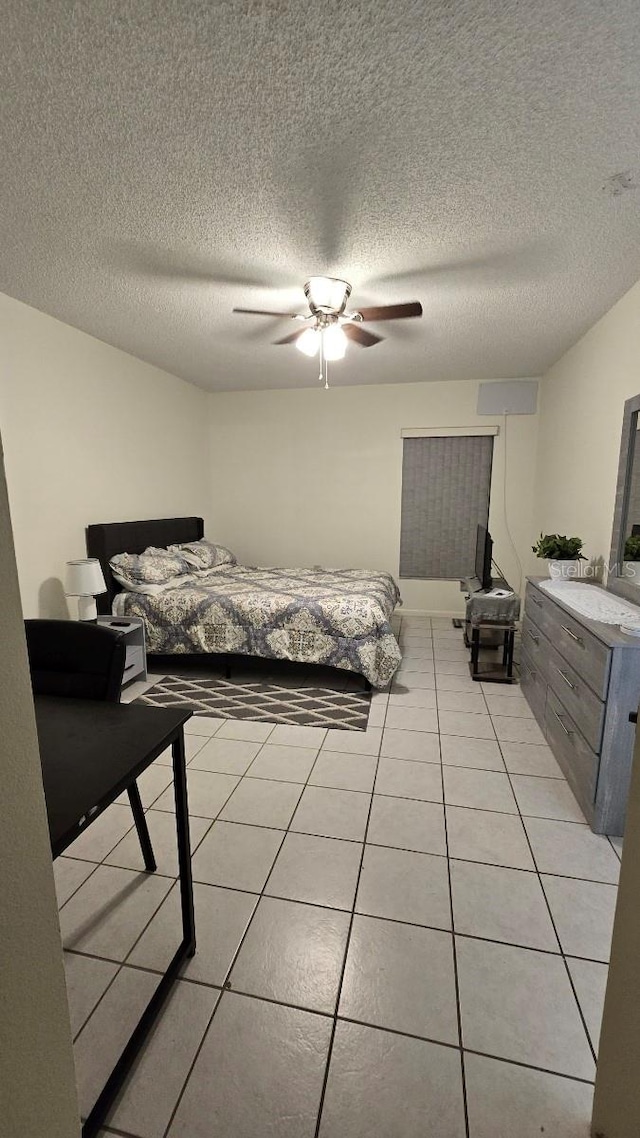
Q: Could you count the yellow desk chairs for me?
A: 0